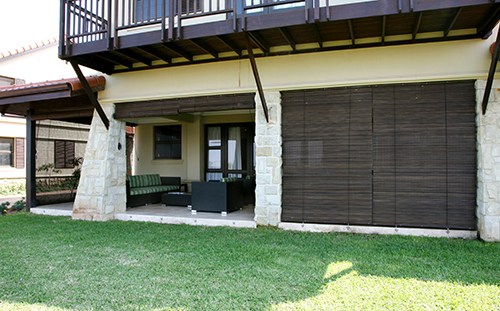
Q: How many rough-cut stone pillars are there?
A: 3